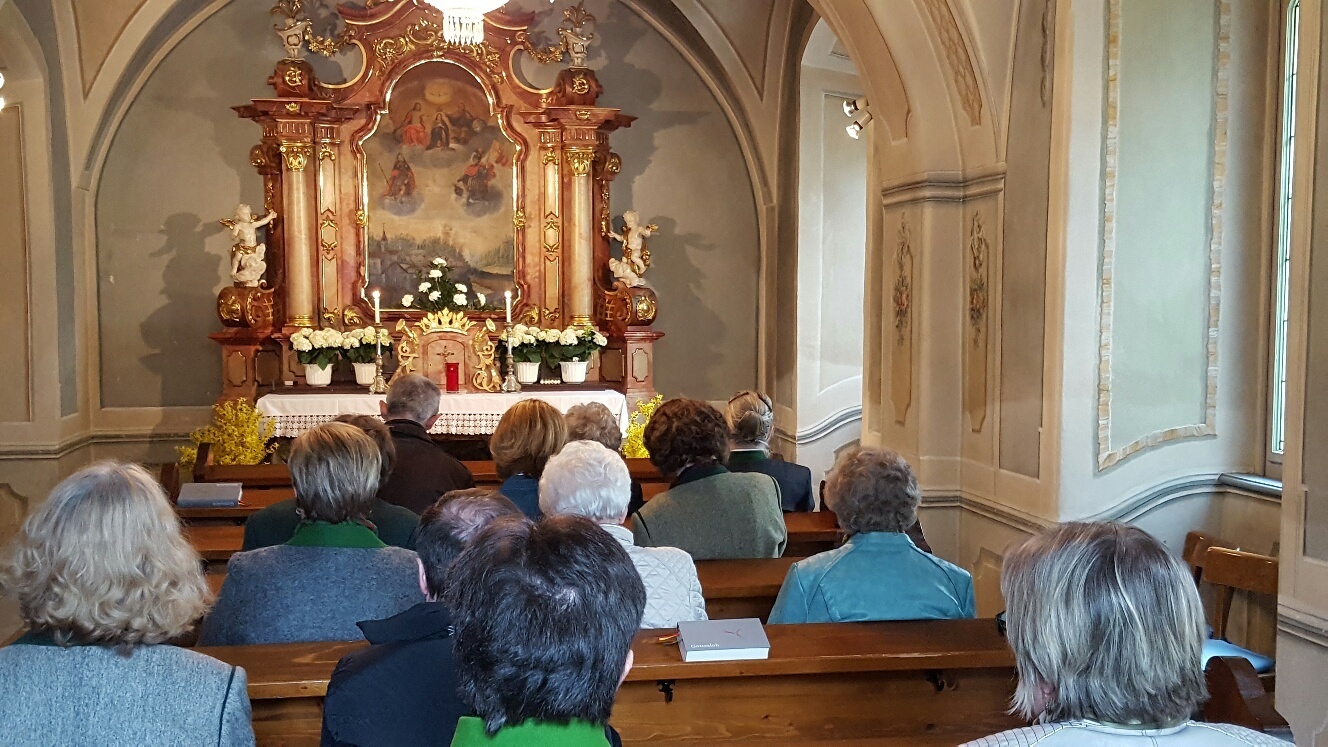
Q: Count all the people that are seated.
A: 13